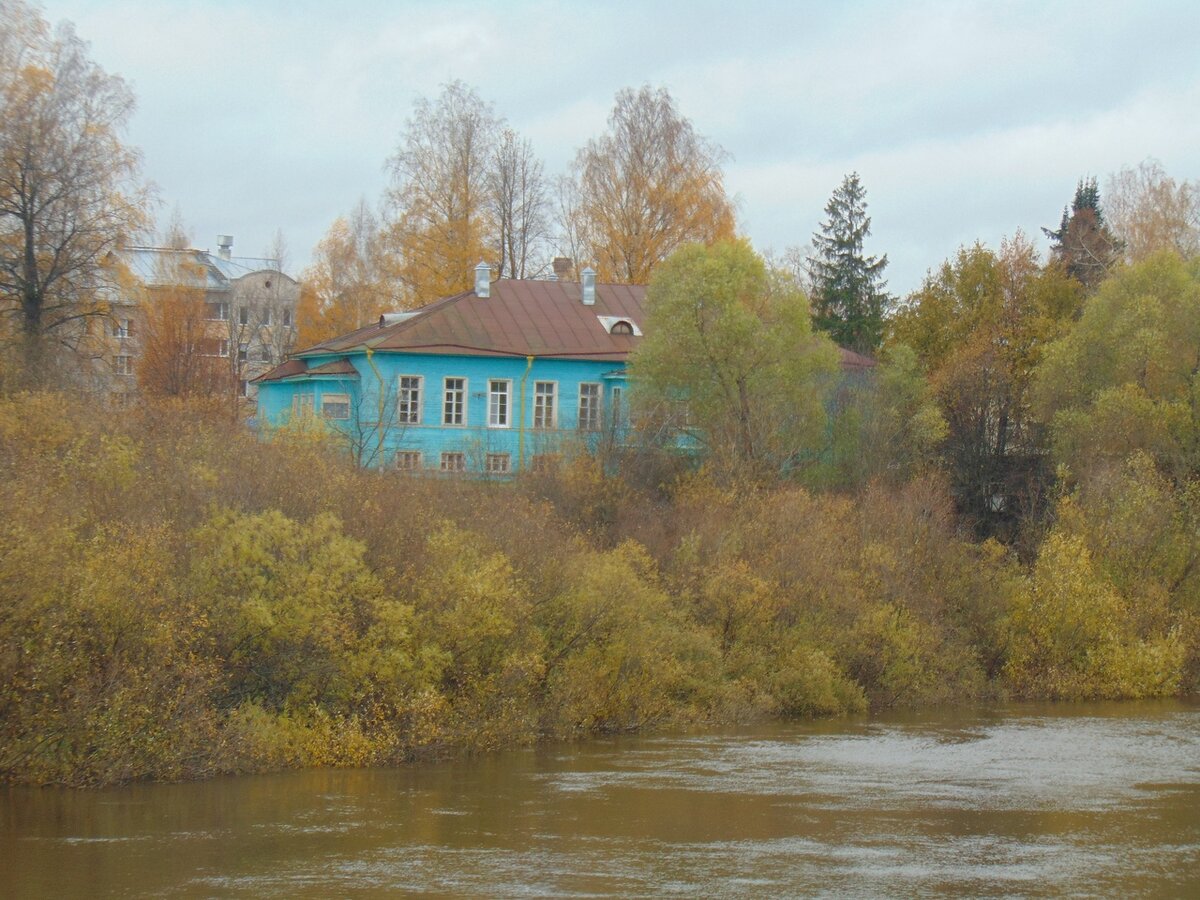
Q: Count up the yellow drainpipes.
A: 2